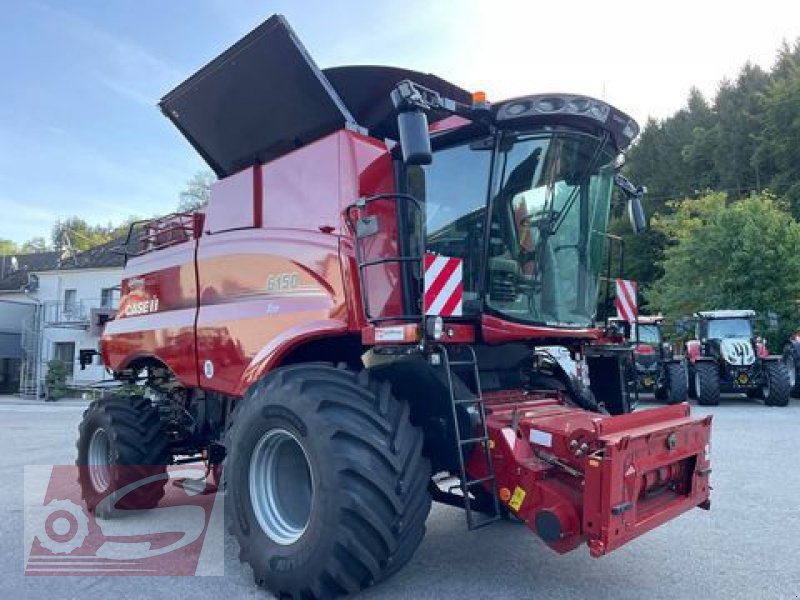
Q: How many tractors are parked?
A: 3